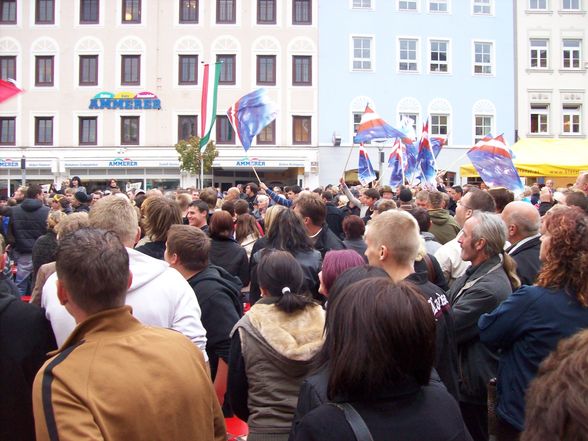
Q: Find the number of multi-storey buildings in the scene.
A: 3